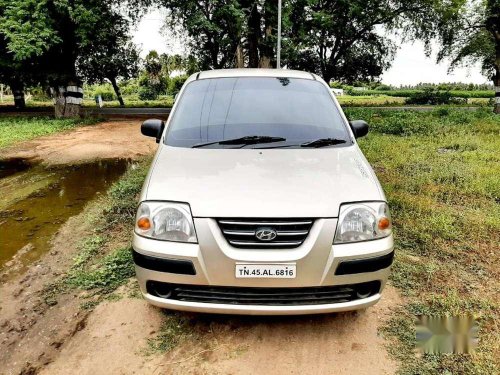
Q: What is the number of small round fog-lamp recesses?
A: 2